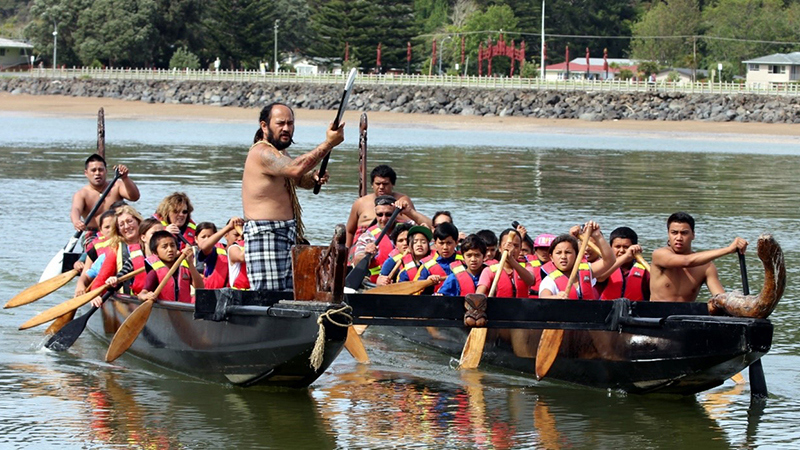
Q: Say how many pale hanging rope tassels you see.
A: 1